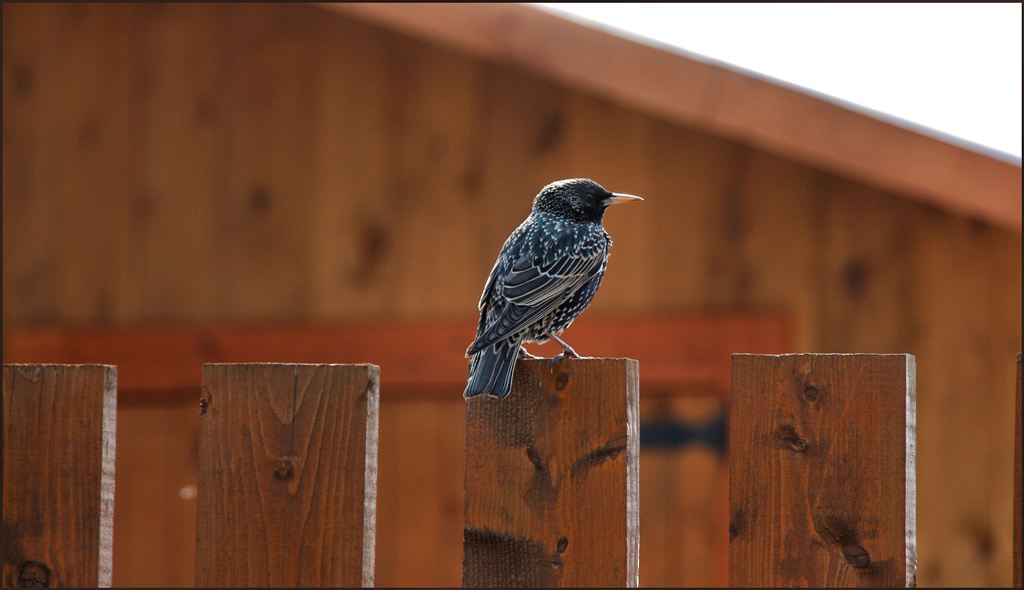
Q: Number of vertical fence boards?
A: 4